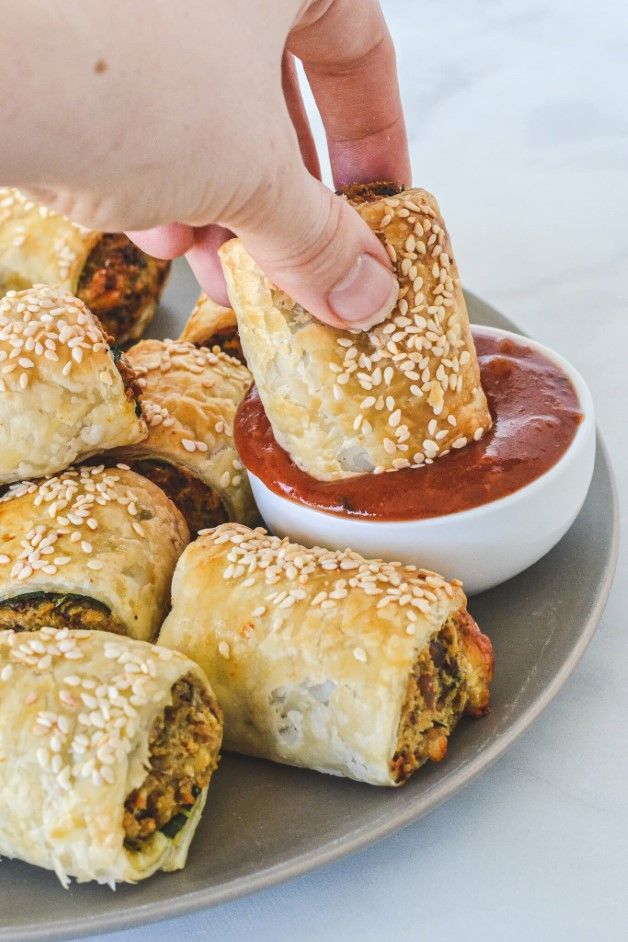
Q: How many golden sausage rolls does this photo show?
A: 8